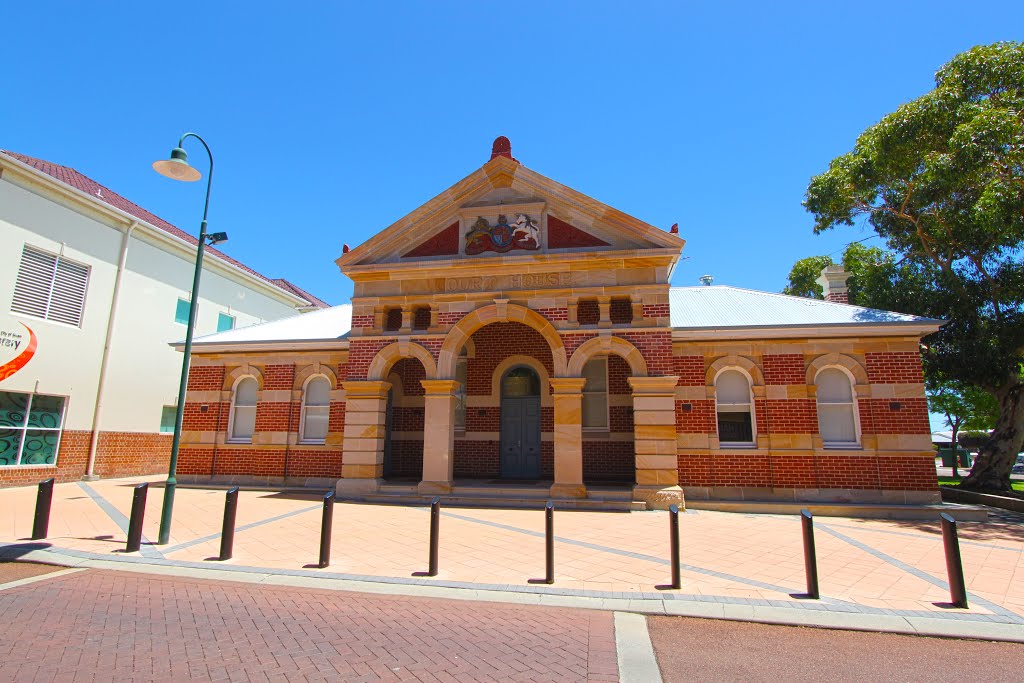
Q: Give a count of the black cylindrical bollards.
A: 9